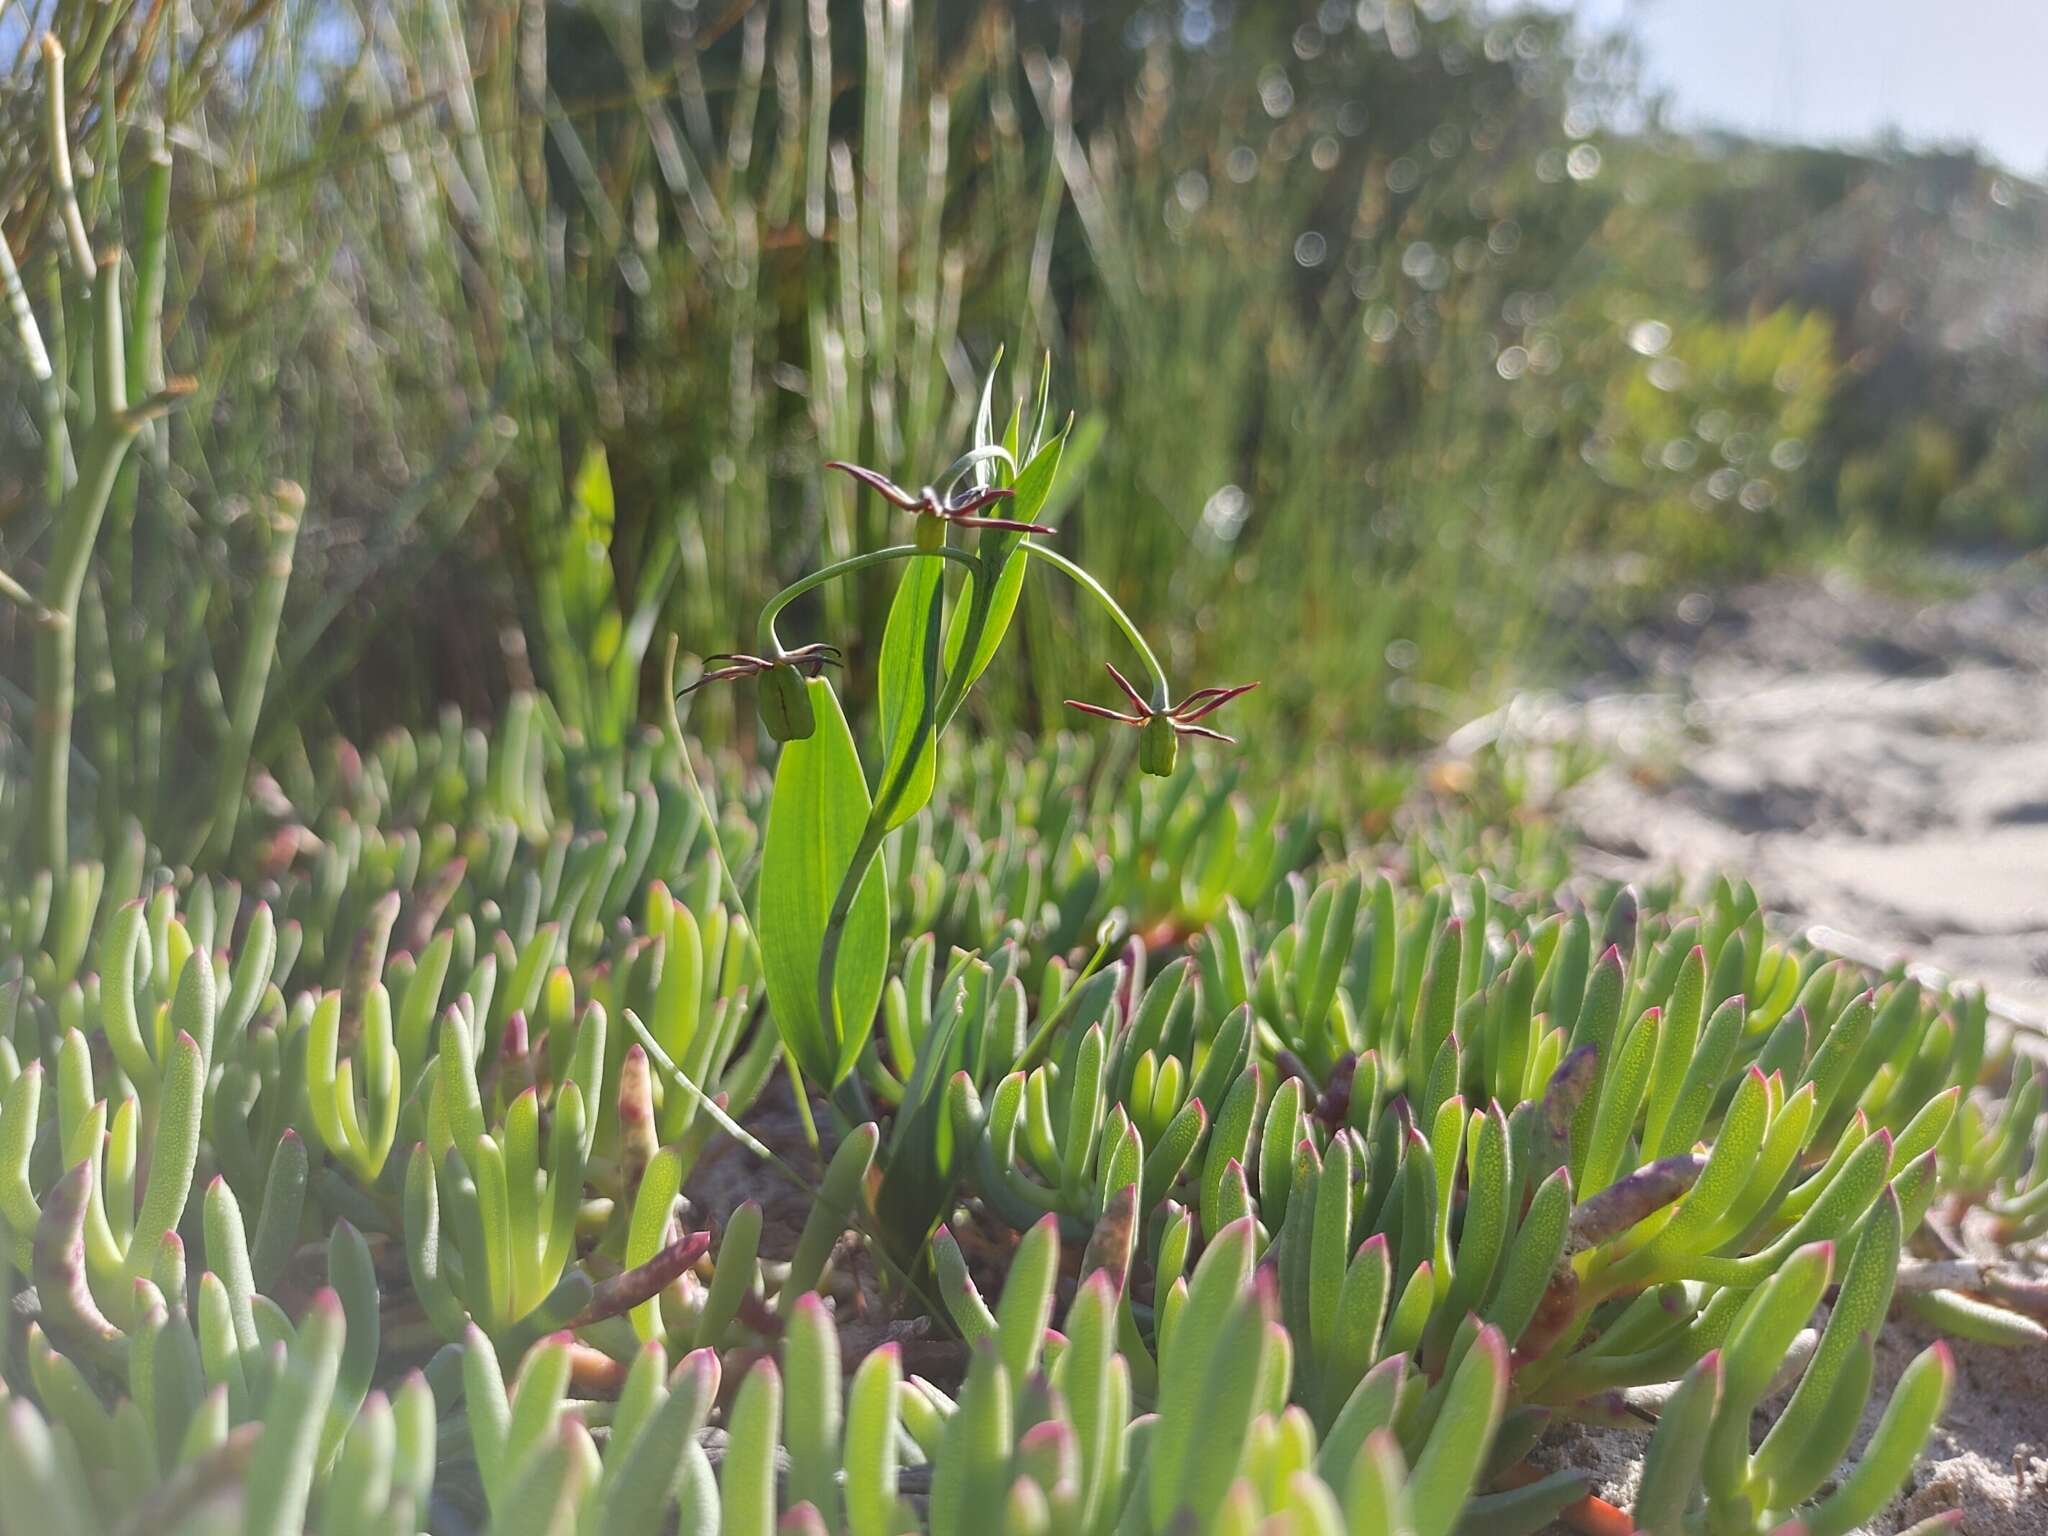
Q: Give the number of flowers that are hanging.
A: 3